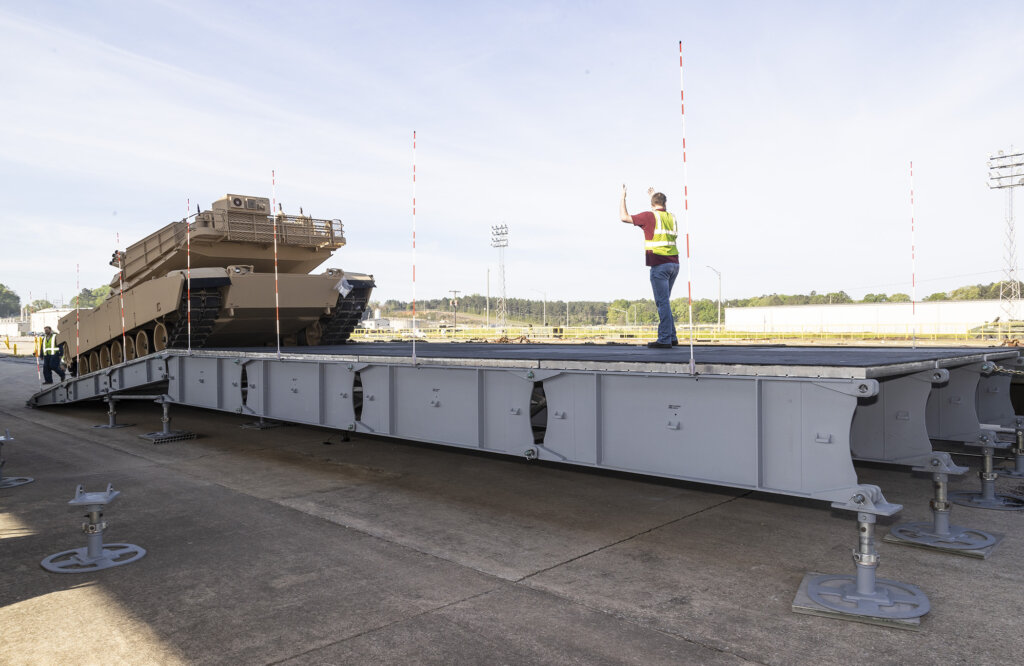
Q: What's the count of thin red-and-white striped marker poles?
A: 8